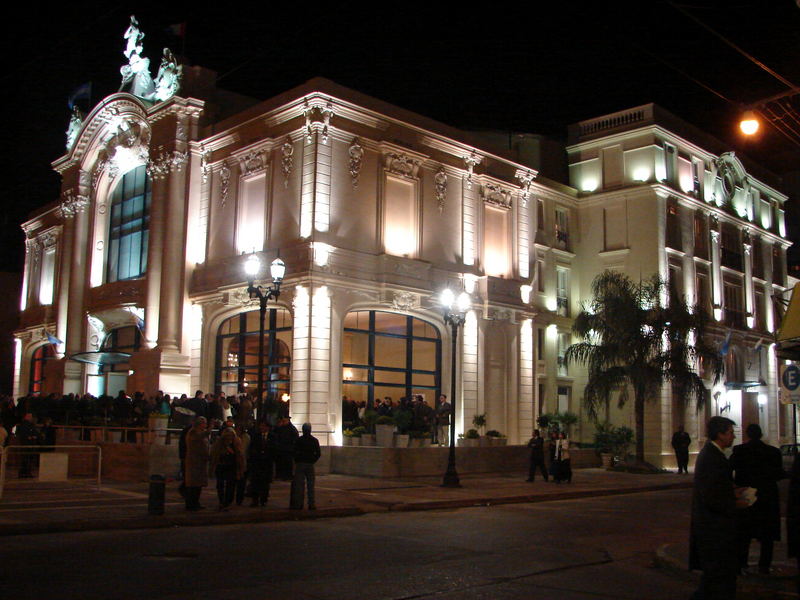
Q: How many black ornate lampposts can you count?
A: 2